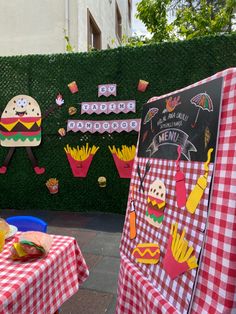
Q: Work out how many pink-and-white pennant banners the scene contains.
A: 3